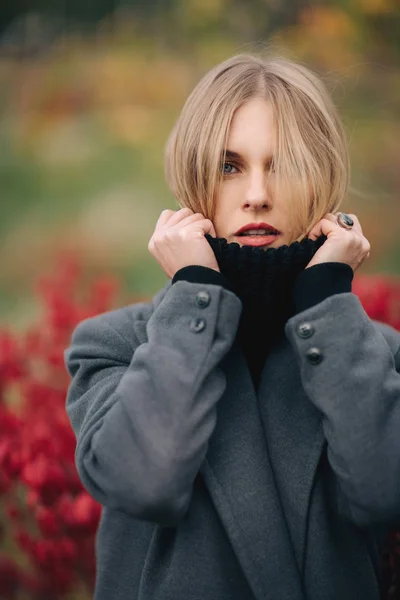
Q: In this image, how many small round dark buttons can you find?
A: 4